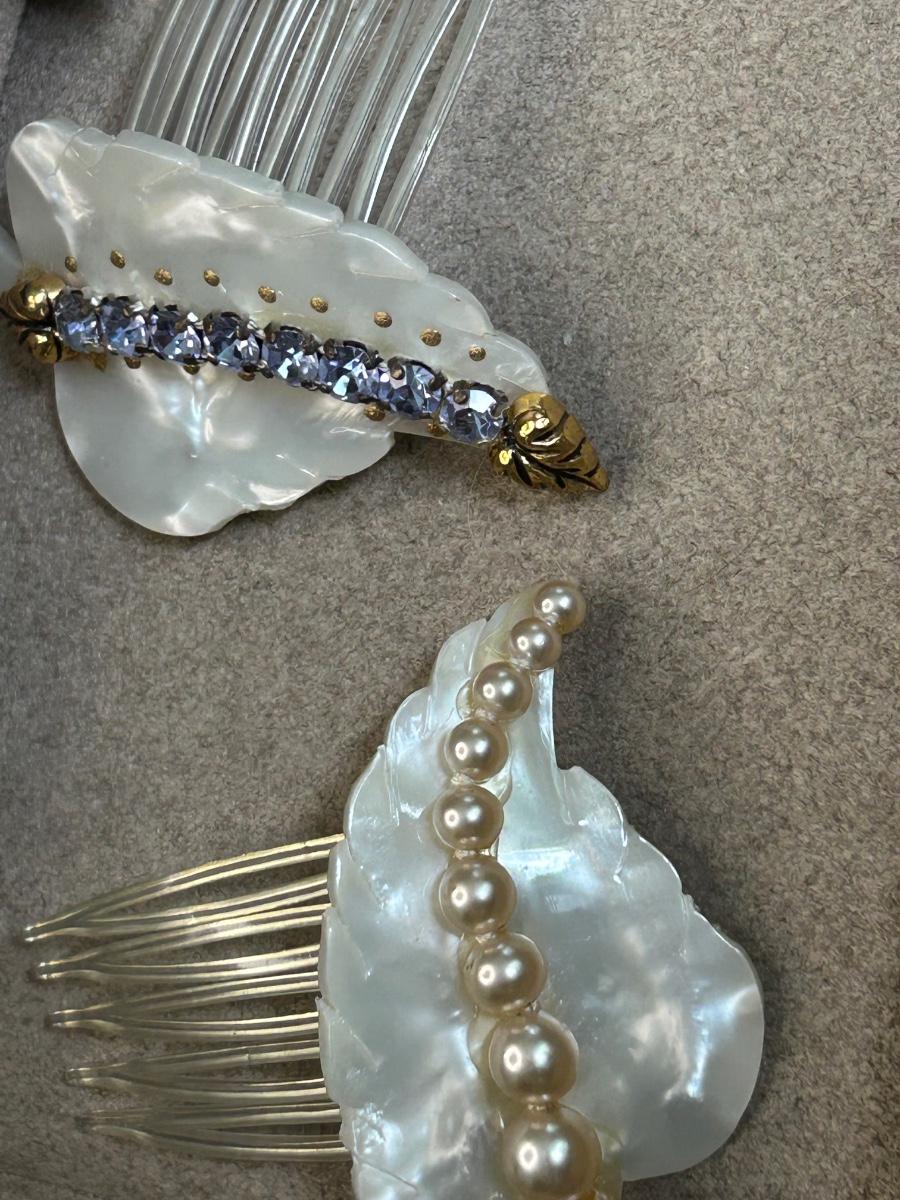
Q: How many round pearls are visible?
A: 9